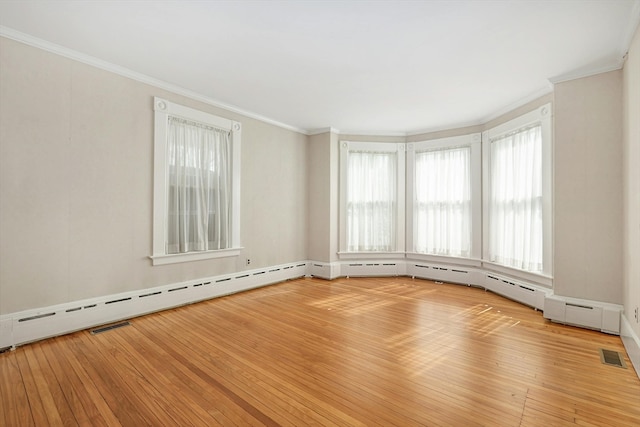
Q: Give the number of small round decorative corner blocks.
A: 8